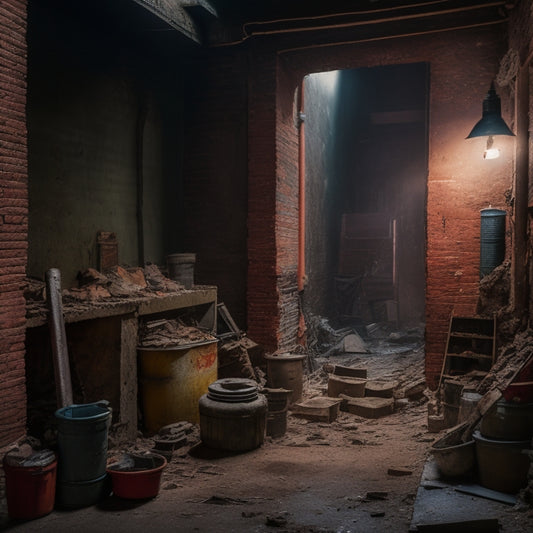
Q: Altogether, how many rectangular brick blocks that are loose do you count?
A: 5